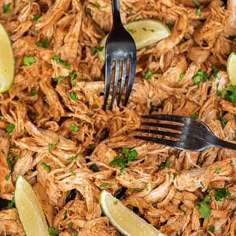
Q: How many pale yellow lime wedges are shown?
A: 5